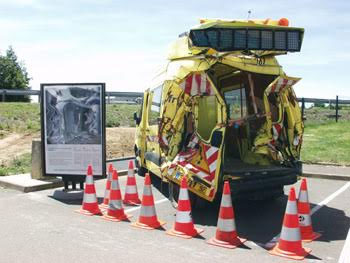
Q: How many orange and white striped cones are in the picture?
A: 9